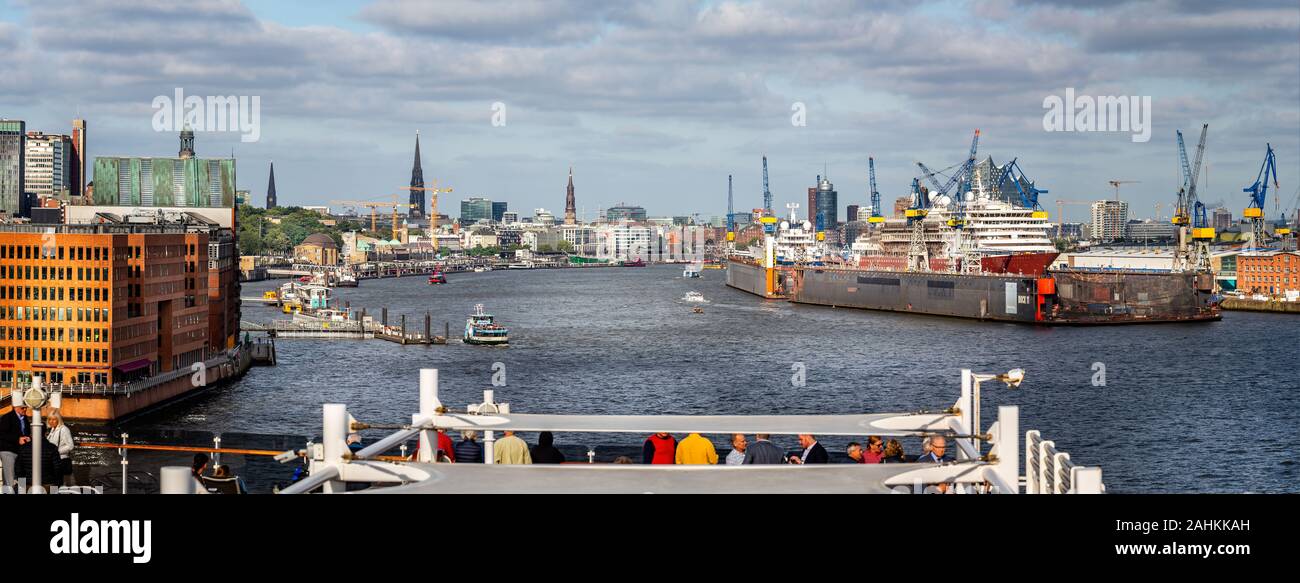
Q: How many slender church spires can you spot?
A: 3